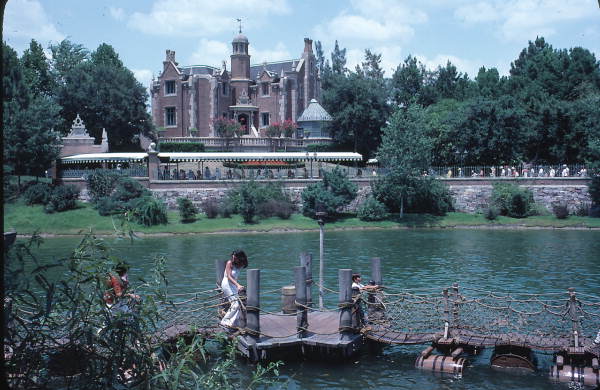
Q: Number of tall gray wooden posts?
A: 6